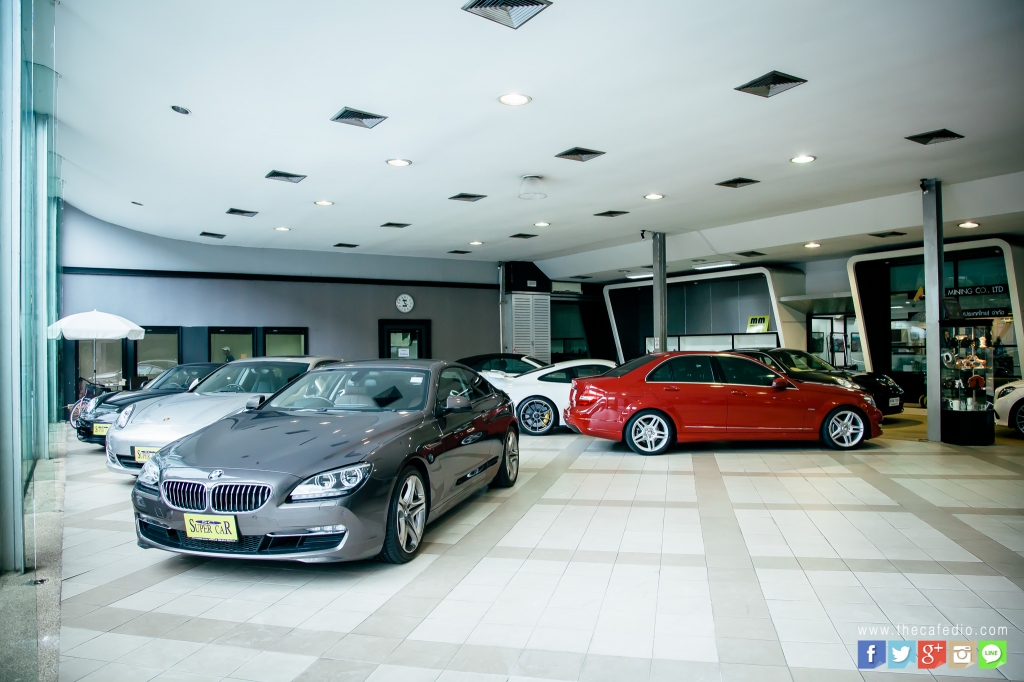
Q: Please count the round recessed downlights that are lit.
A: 10